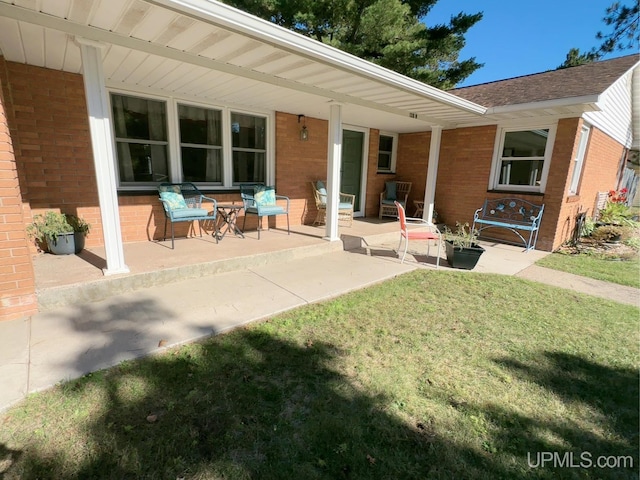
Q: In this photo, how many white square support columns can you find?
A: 3